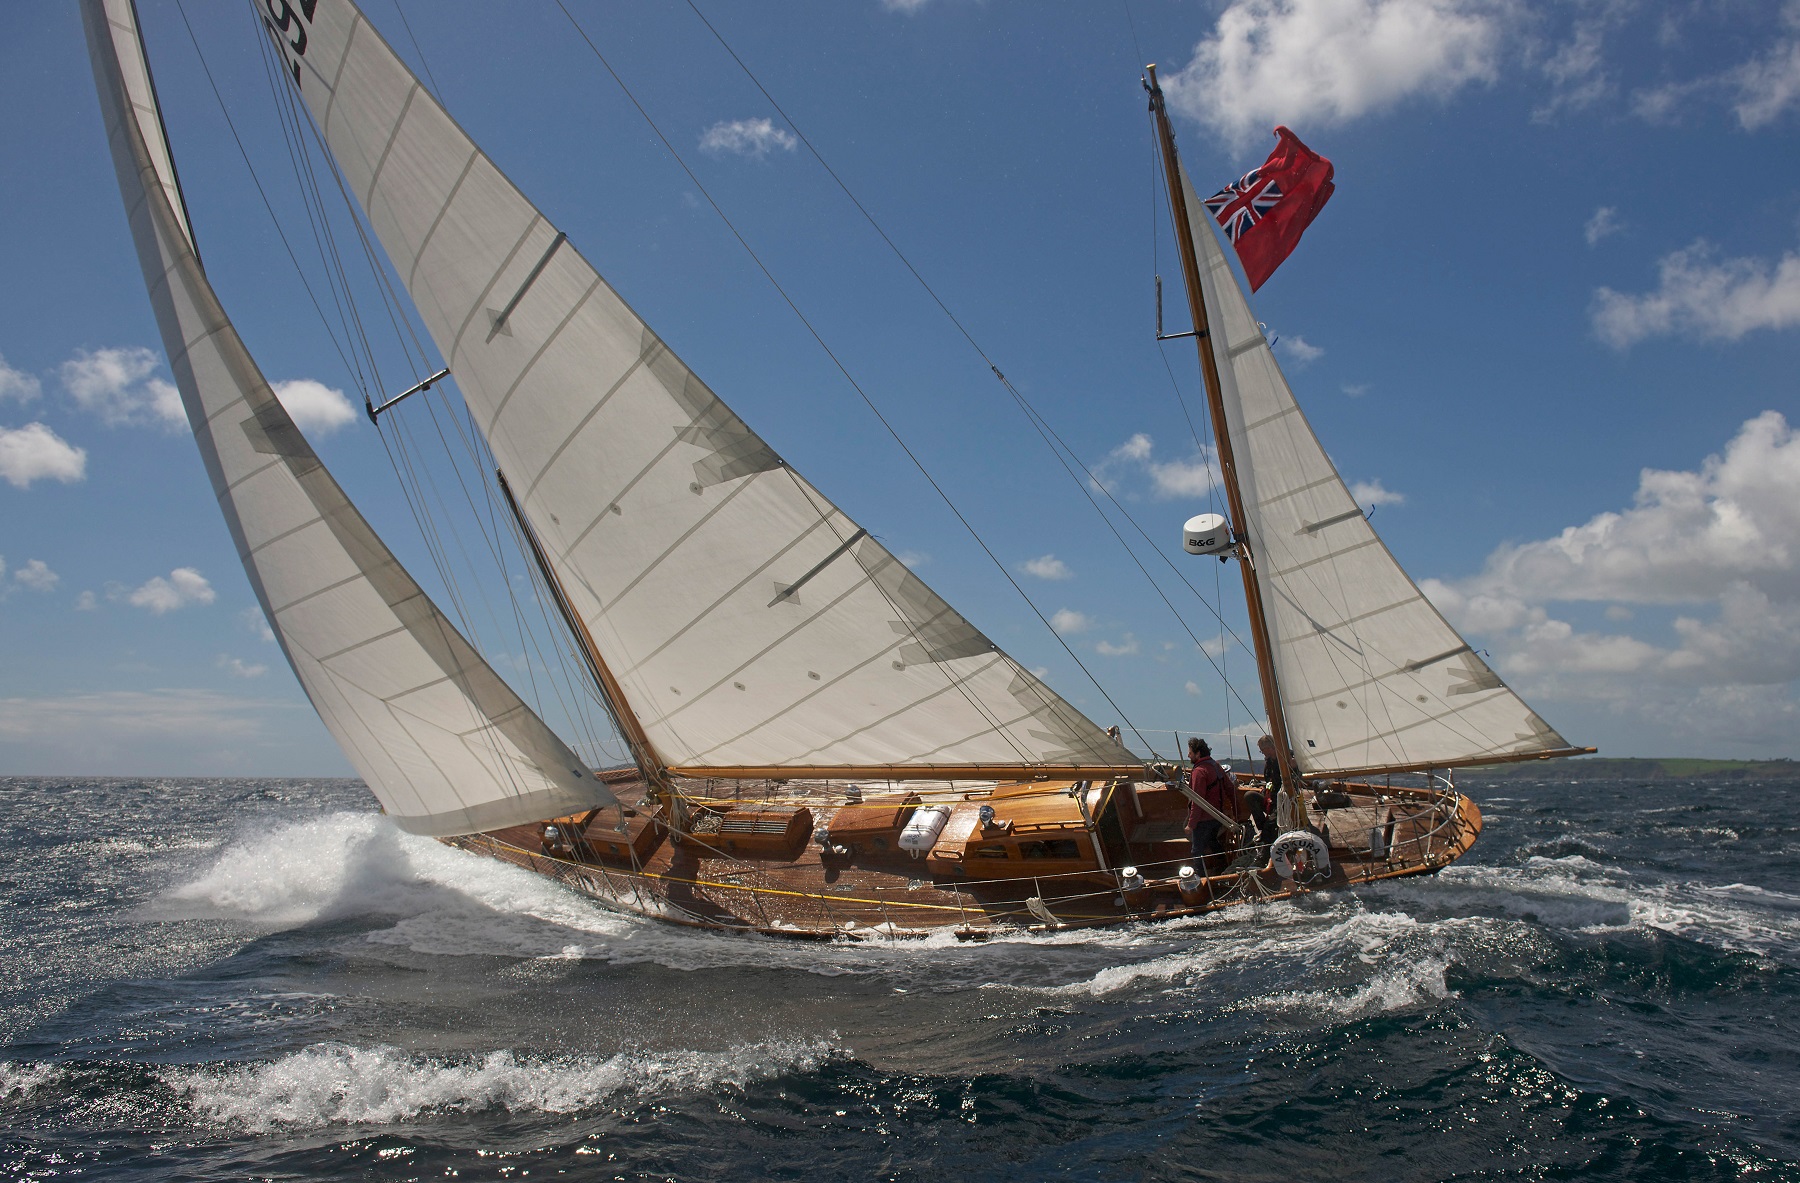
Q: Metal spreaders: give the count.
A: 2